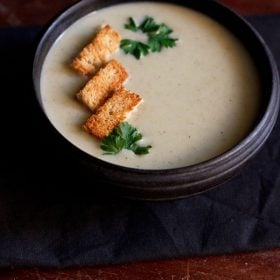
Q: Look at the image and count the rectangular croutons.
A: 3